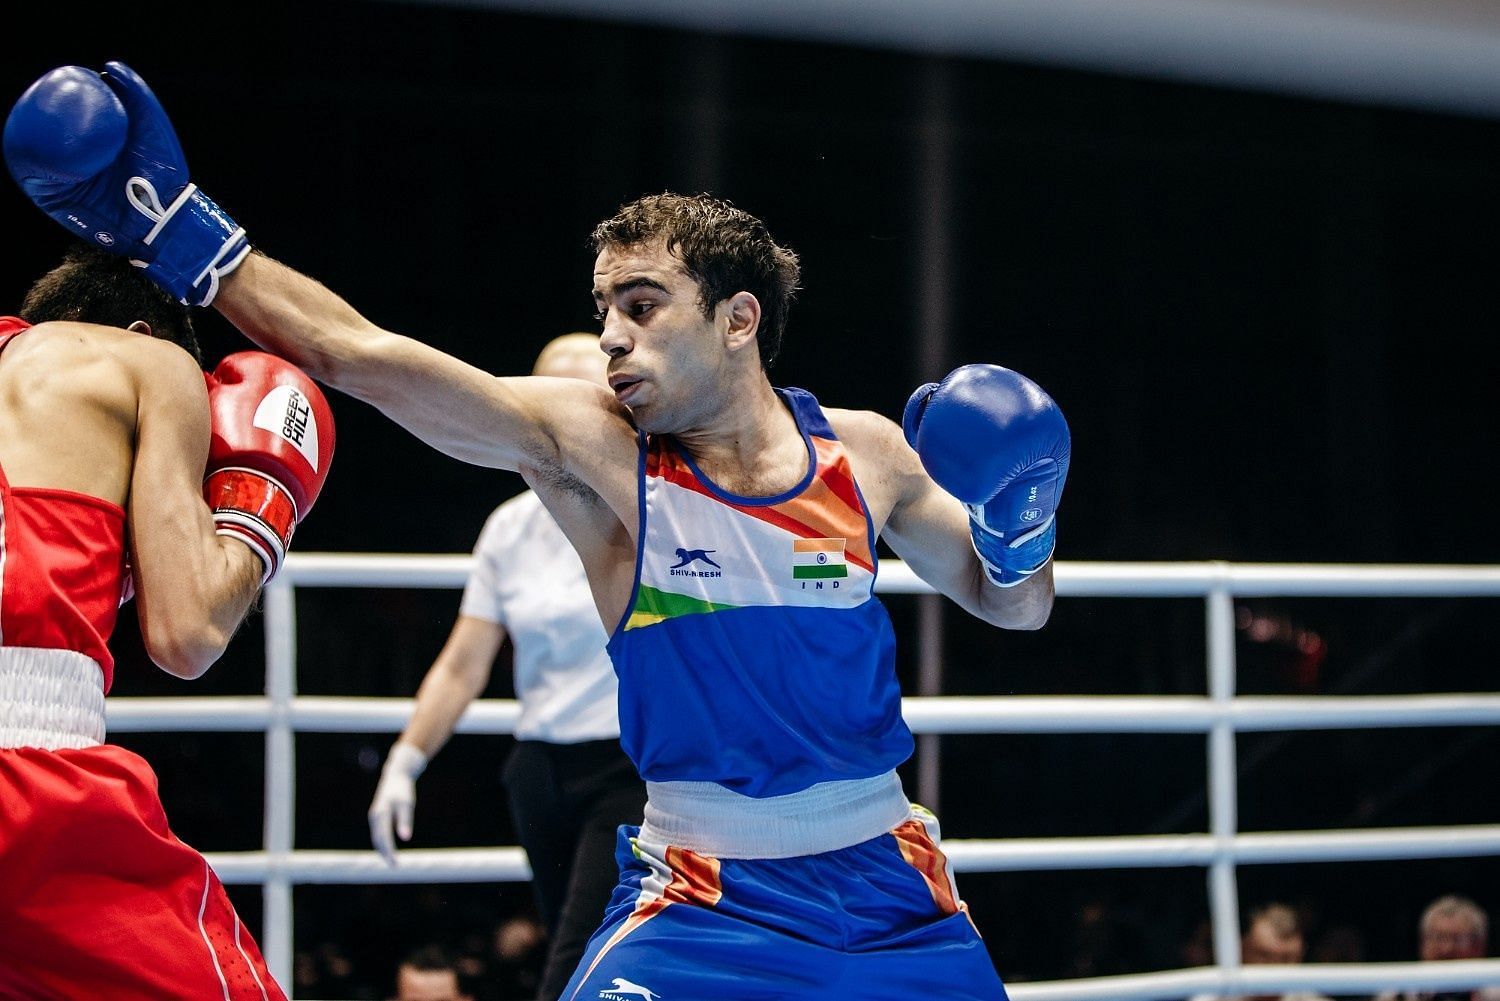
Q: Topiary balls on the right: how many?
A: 0